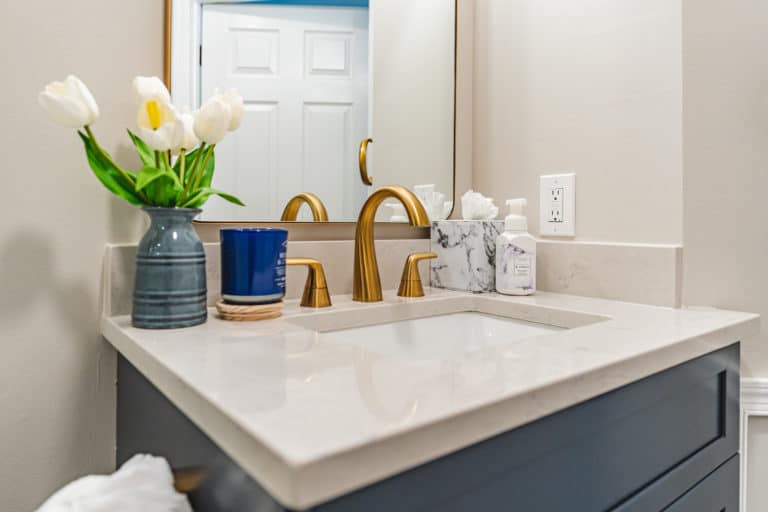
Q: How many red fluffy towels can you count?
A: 0